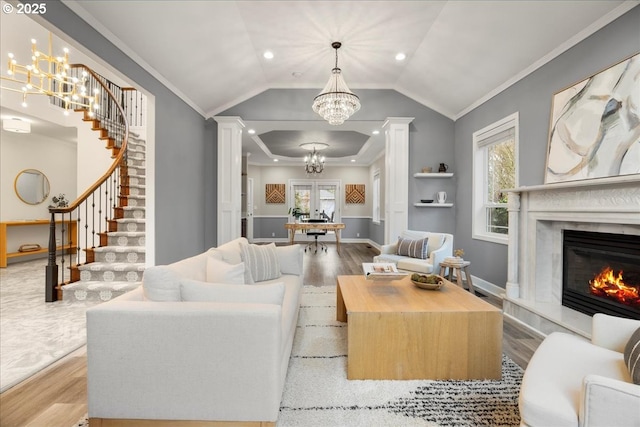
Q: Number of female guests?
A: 0